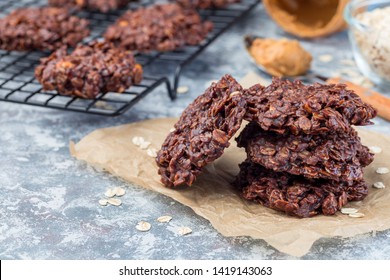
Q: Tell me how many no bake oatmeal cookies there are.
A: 9